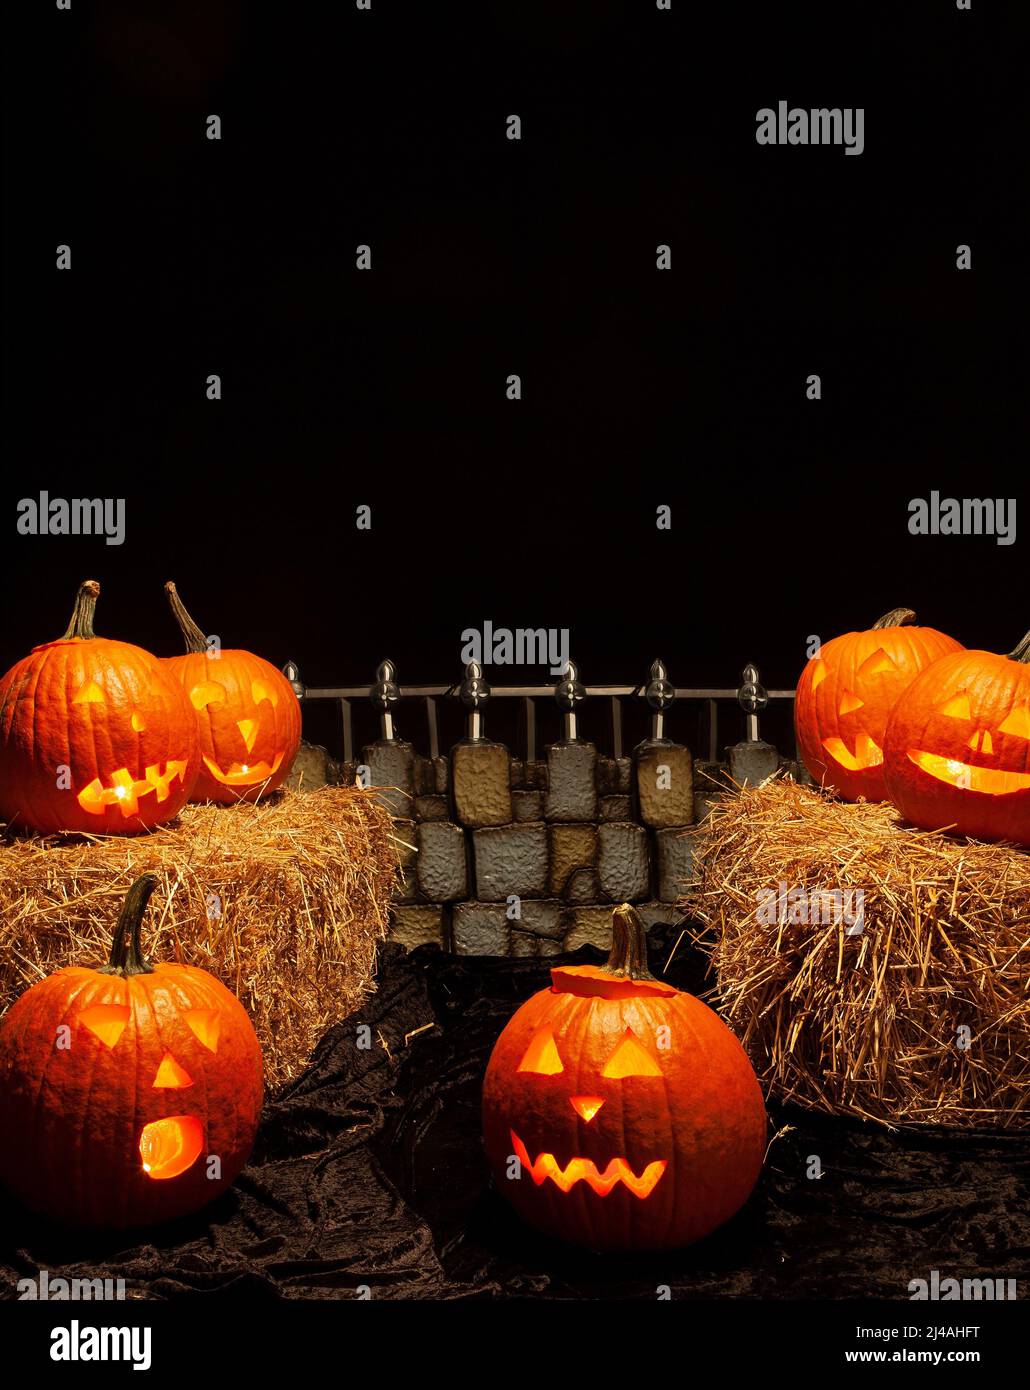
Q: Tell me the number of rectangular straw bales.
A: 2